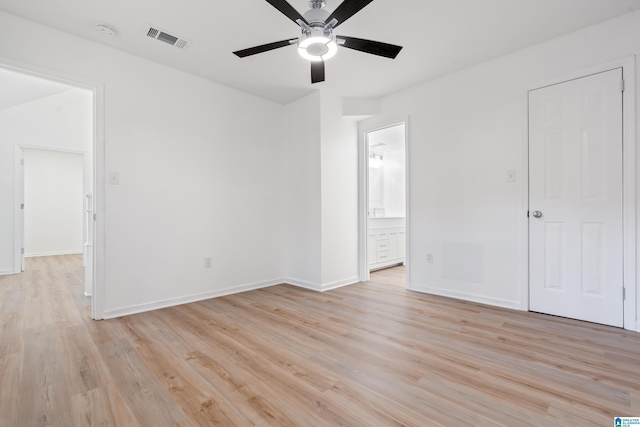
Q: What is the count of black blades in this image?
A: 5